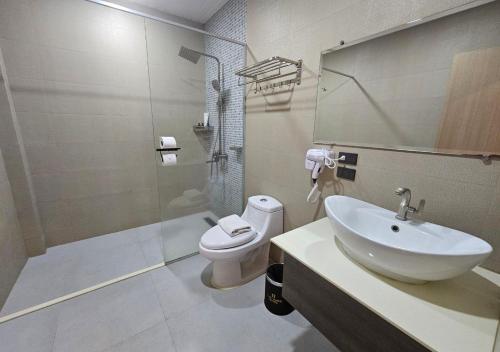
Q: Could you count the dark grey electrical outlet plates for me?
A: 2